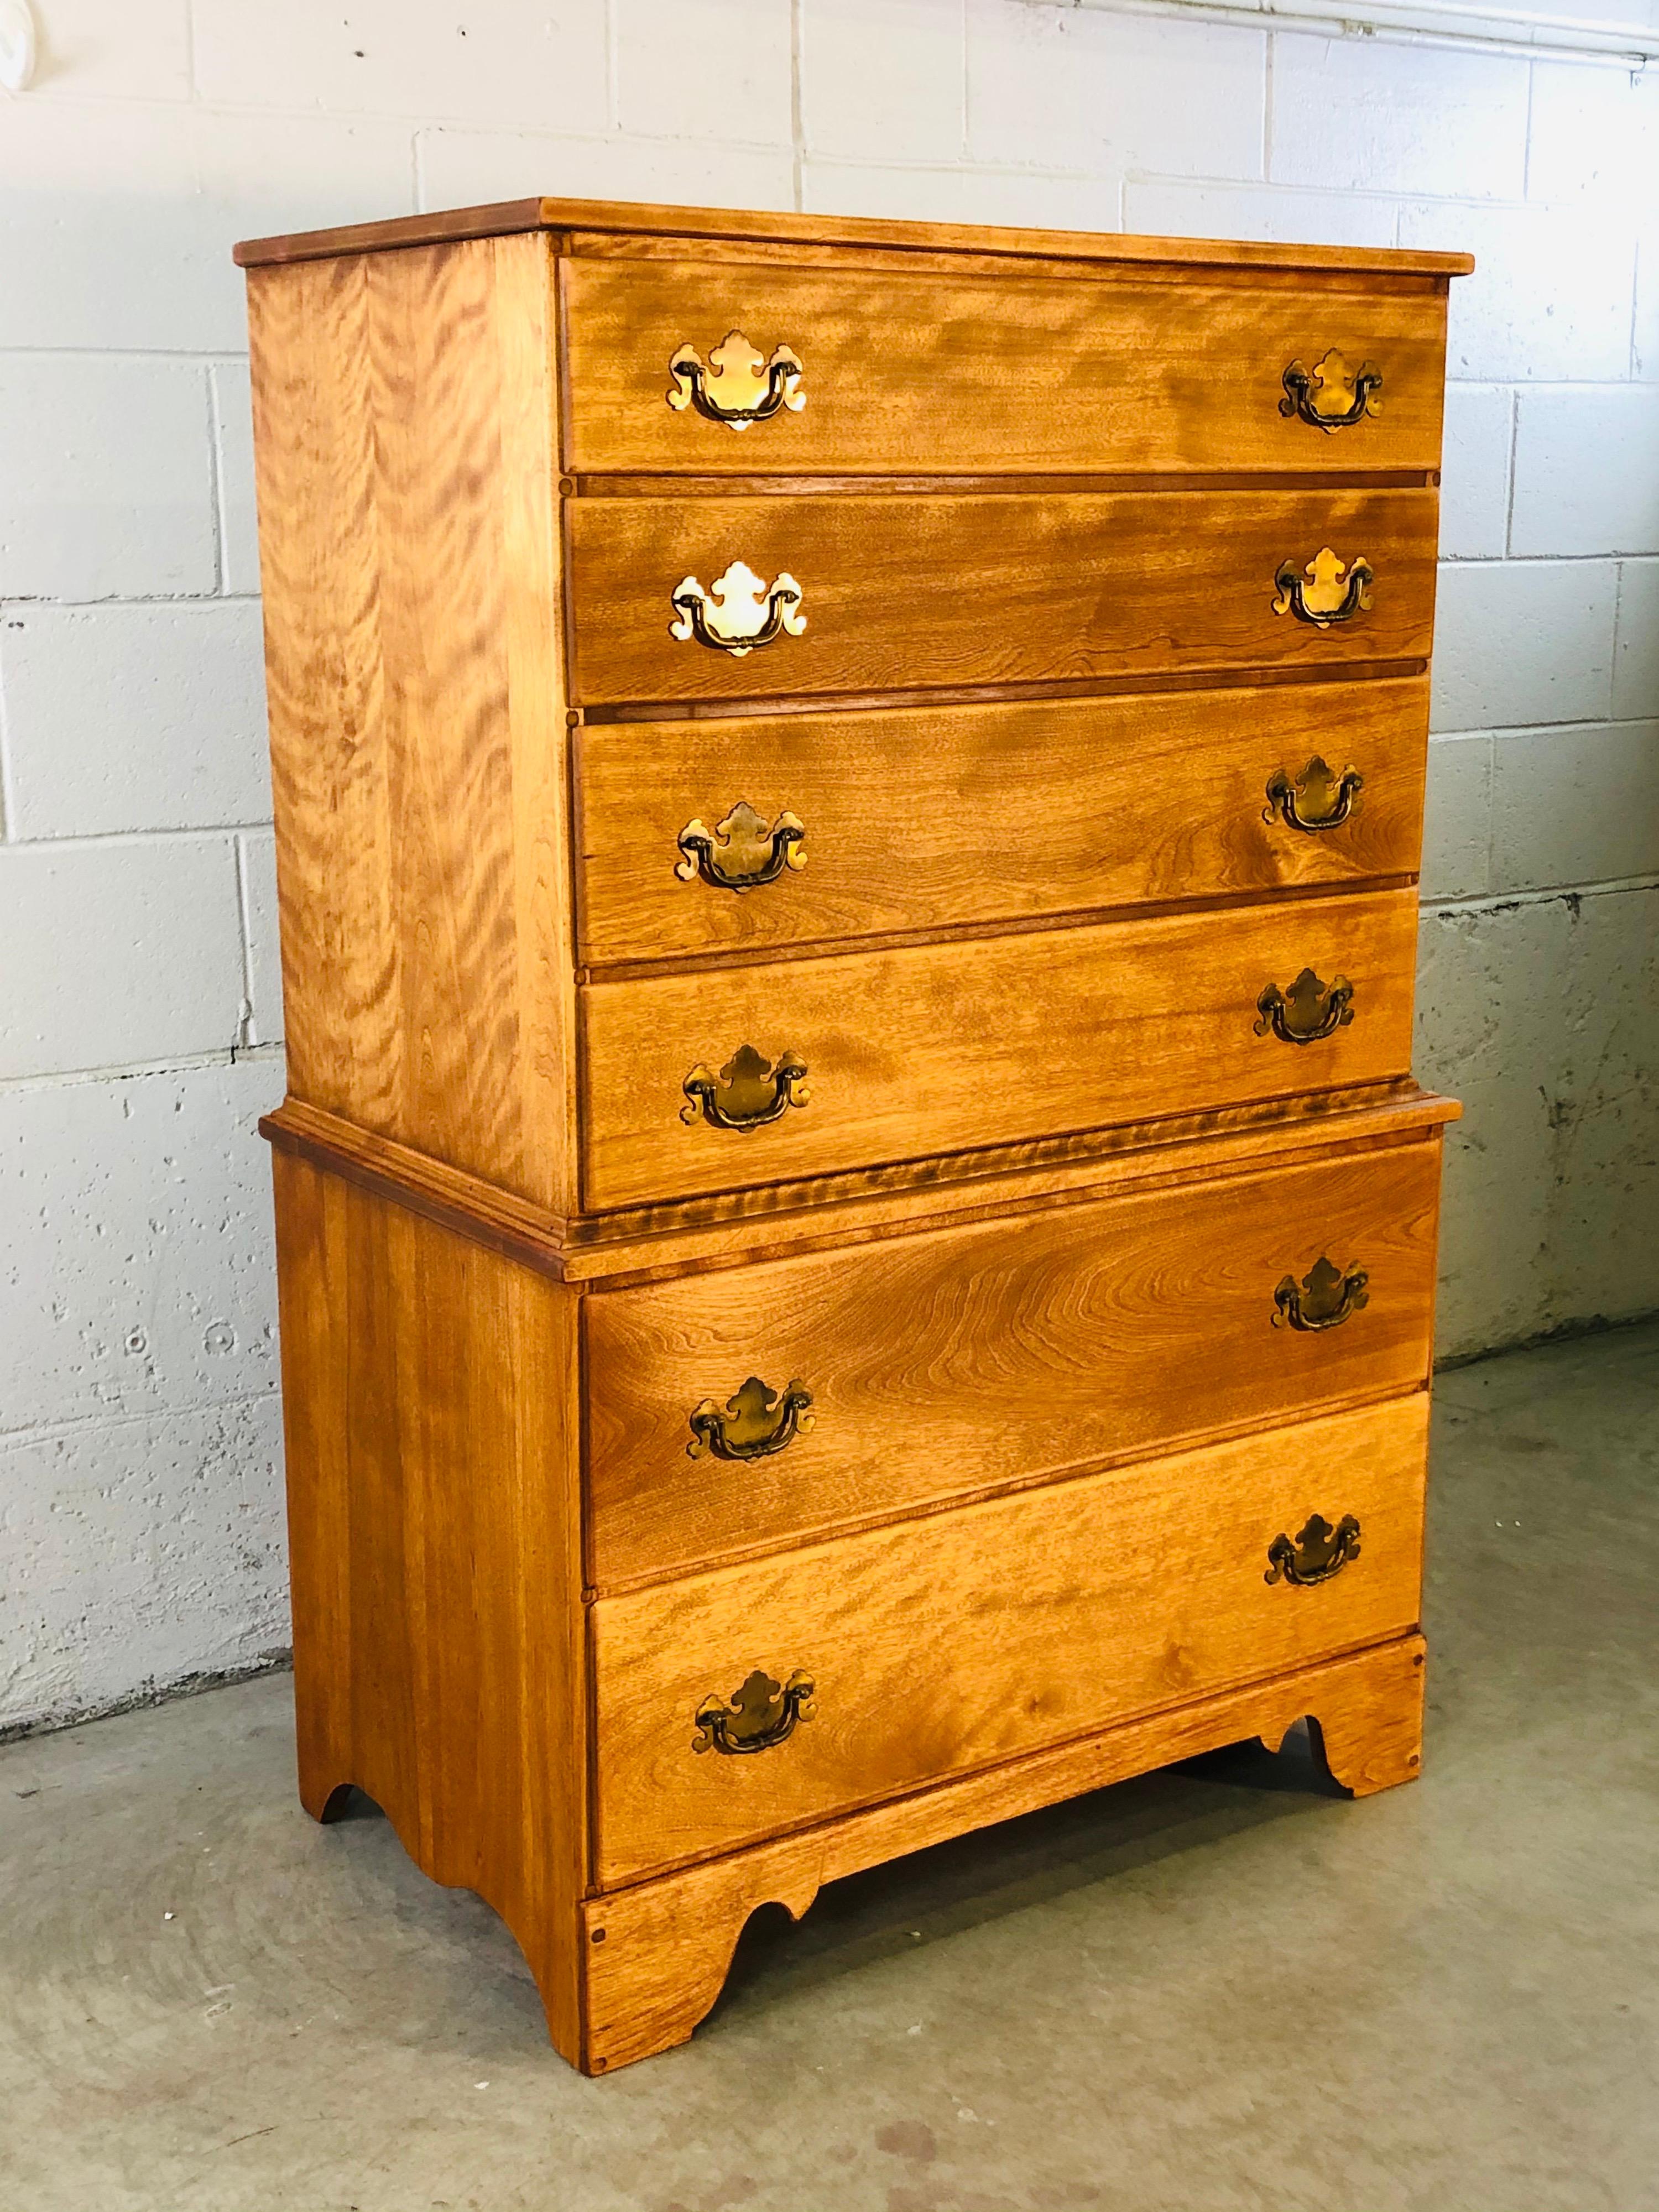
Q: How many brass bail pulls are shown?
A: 12